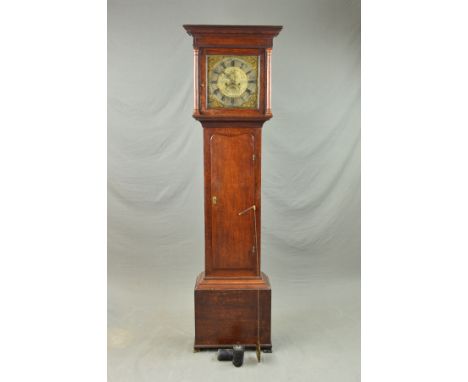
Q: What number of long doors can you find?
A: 1